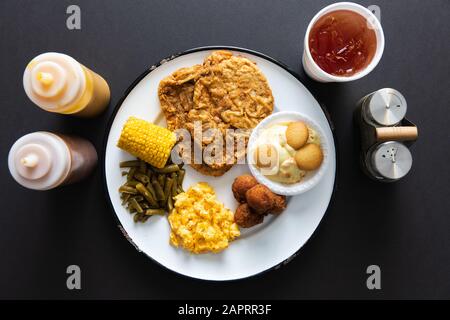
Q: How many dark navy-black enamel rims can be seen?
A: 1